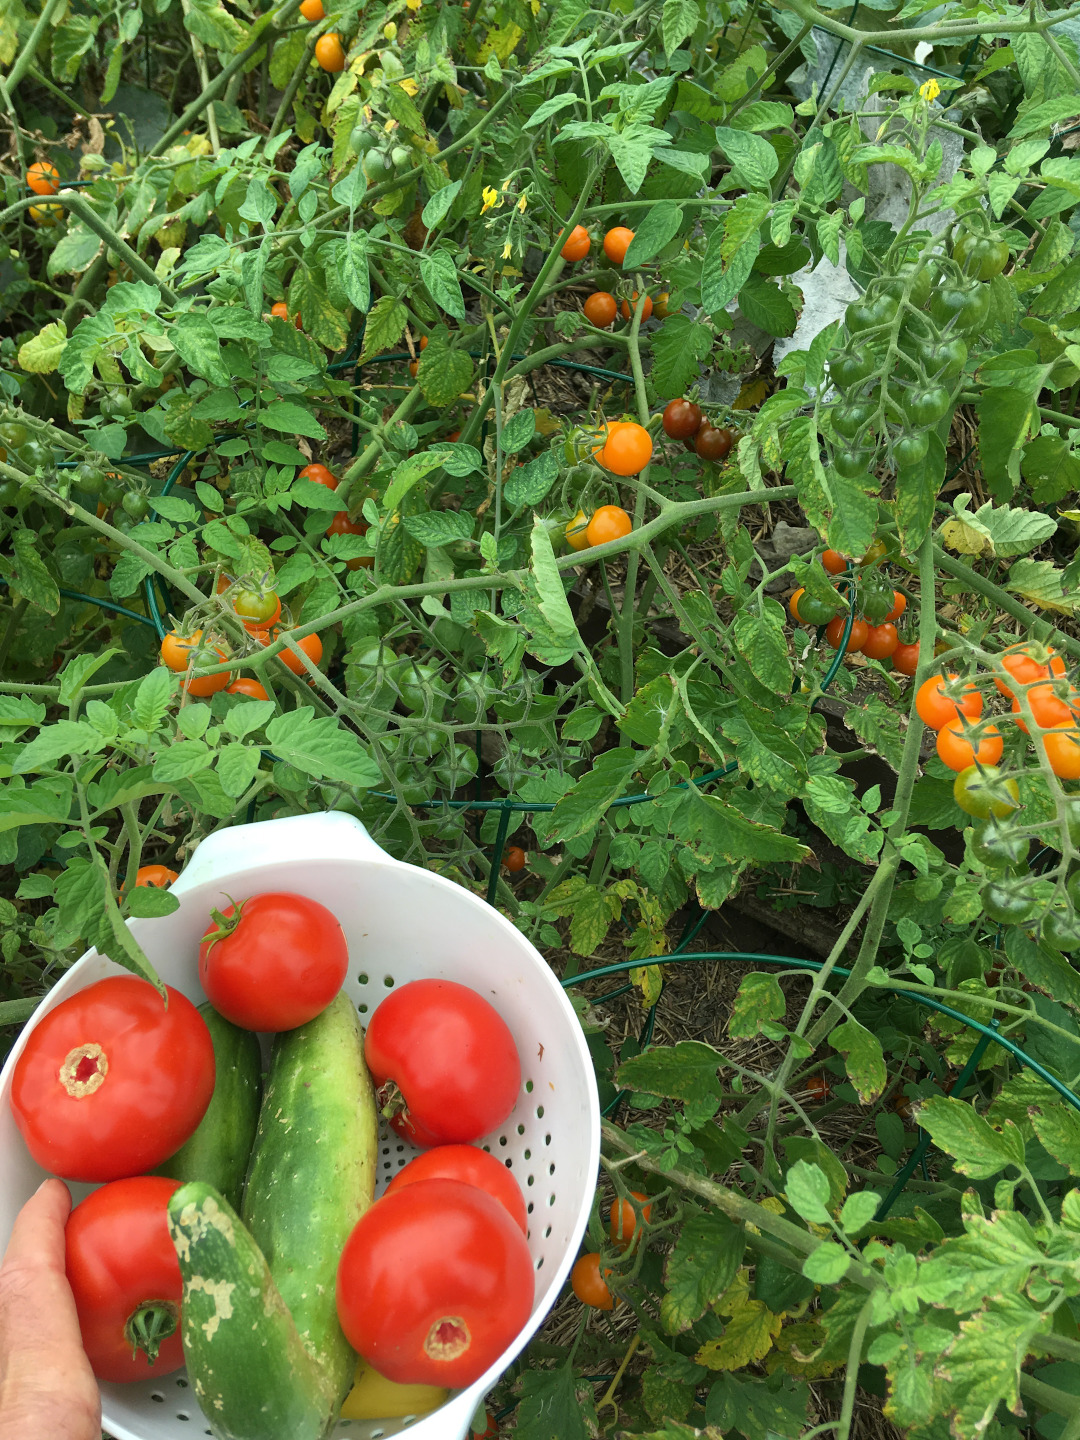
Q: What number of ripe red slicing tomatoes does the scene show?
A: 6